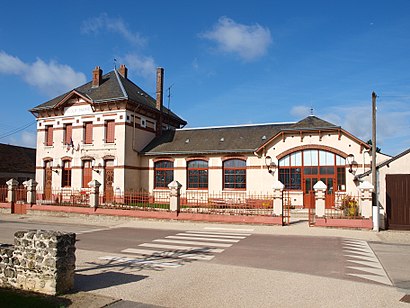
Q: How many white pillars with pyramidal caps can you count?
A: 7